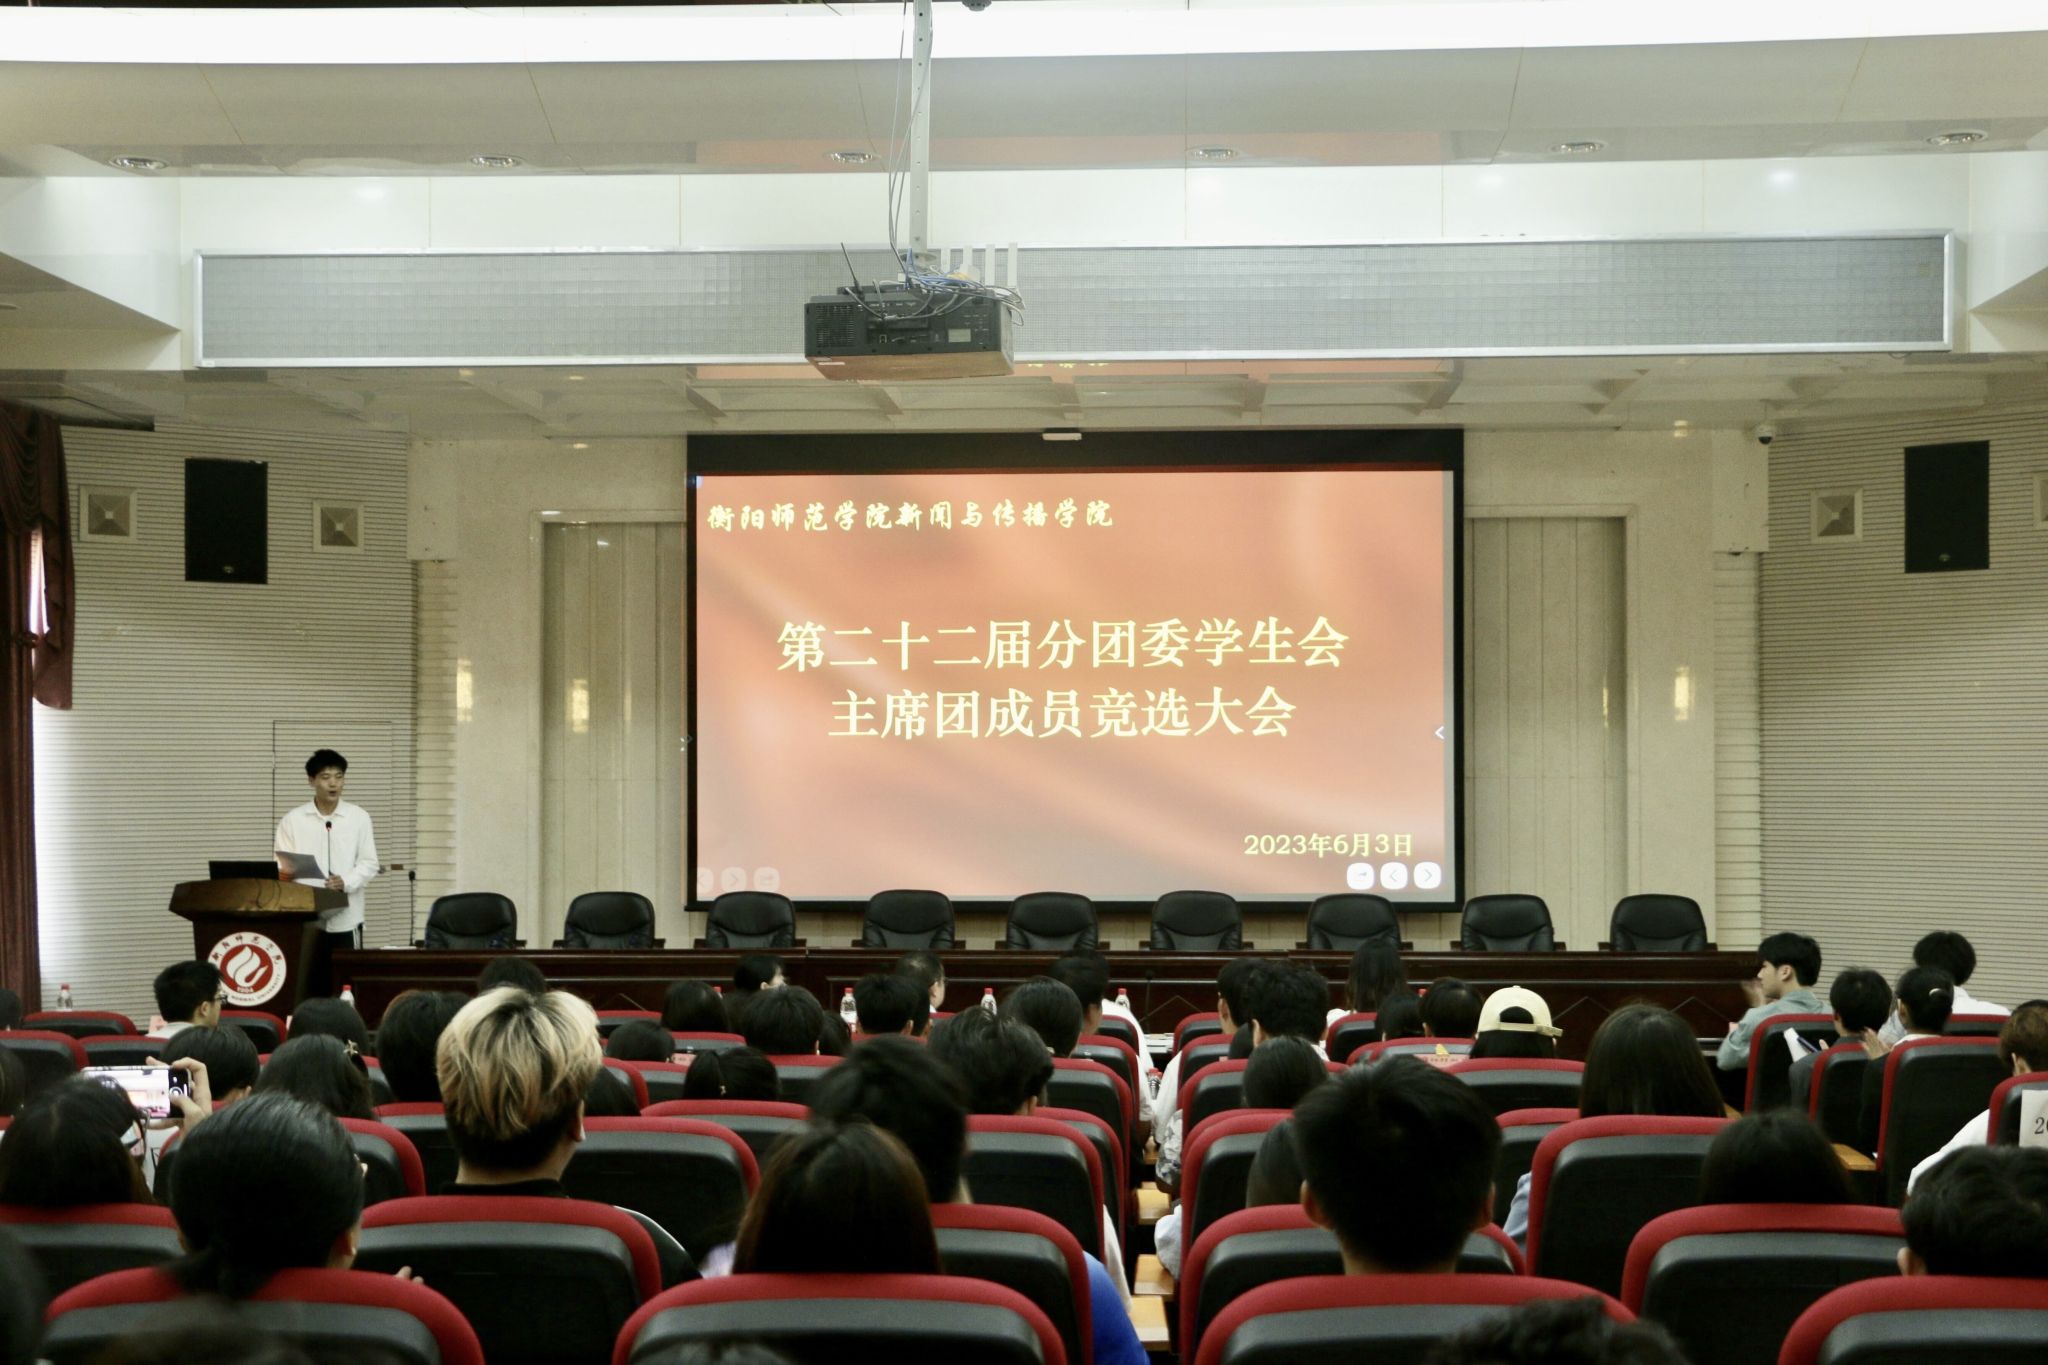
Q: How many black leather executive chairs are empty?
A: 9